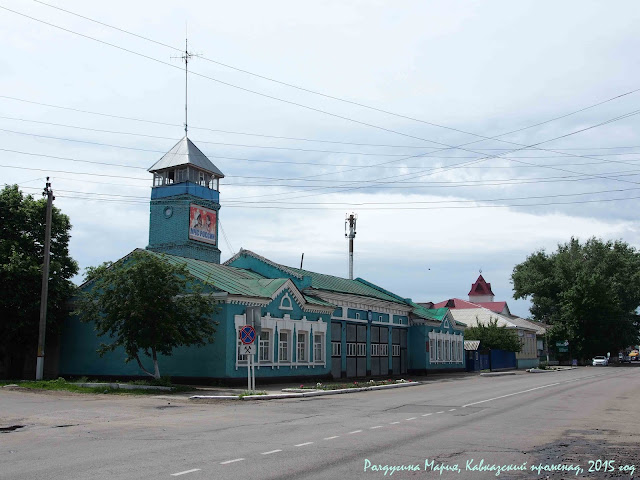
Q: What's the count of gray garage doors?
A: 4